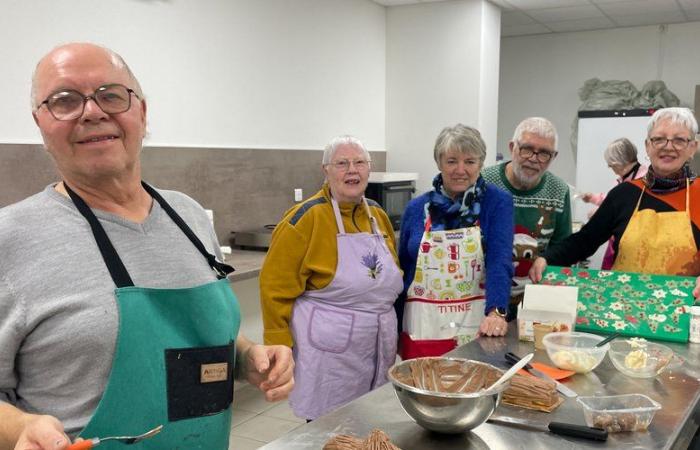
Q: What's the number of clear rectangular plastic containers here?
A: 1